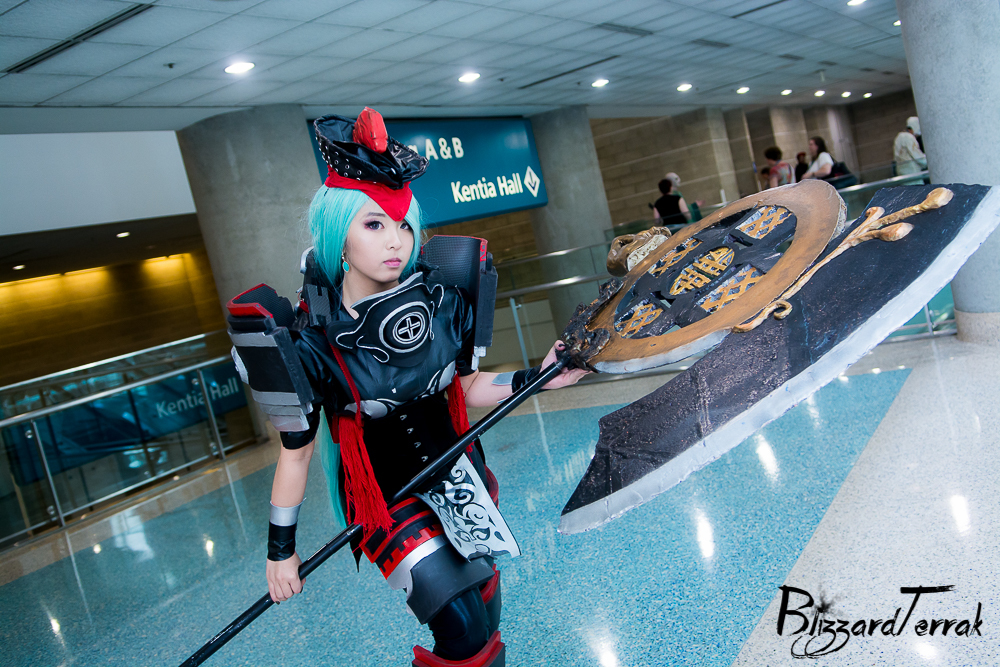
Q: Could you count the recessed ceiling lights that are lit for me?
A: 13